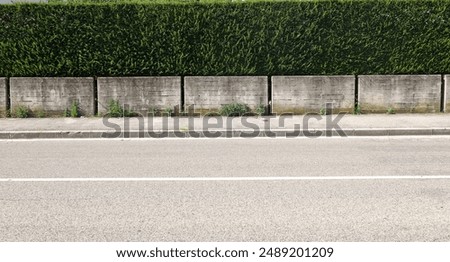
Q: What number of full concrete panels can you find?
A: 5